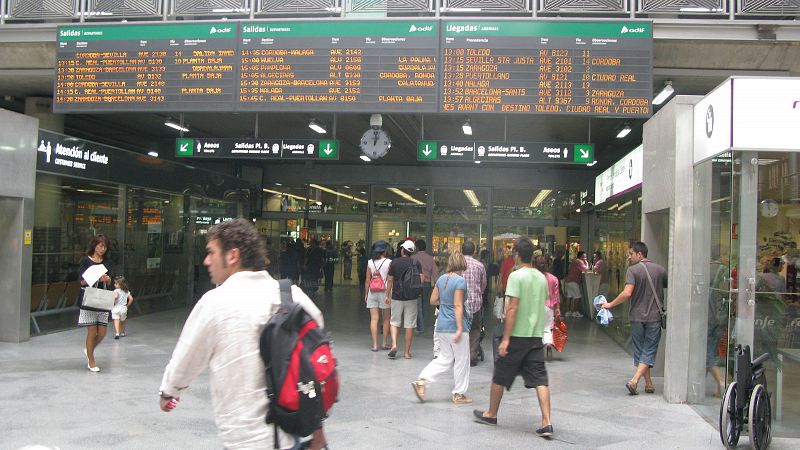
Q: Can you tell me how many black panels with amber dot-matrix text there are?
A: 3